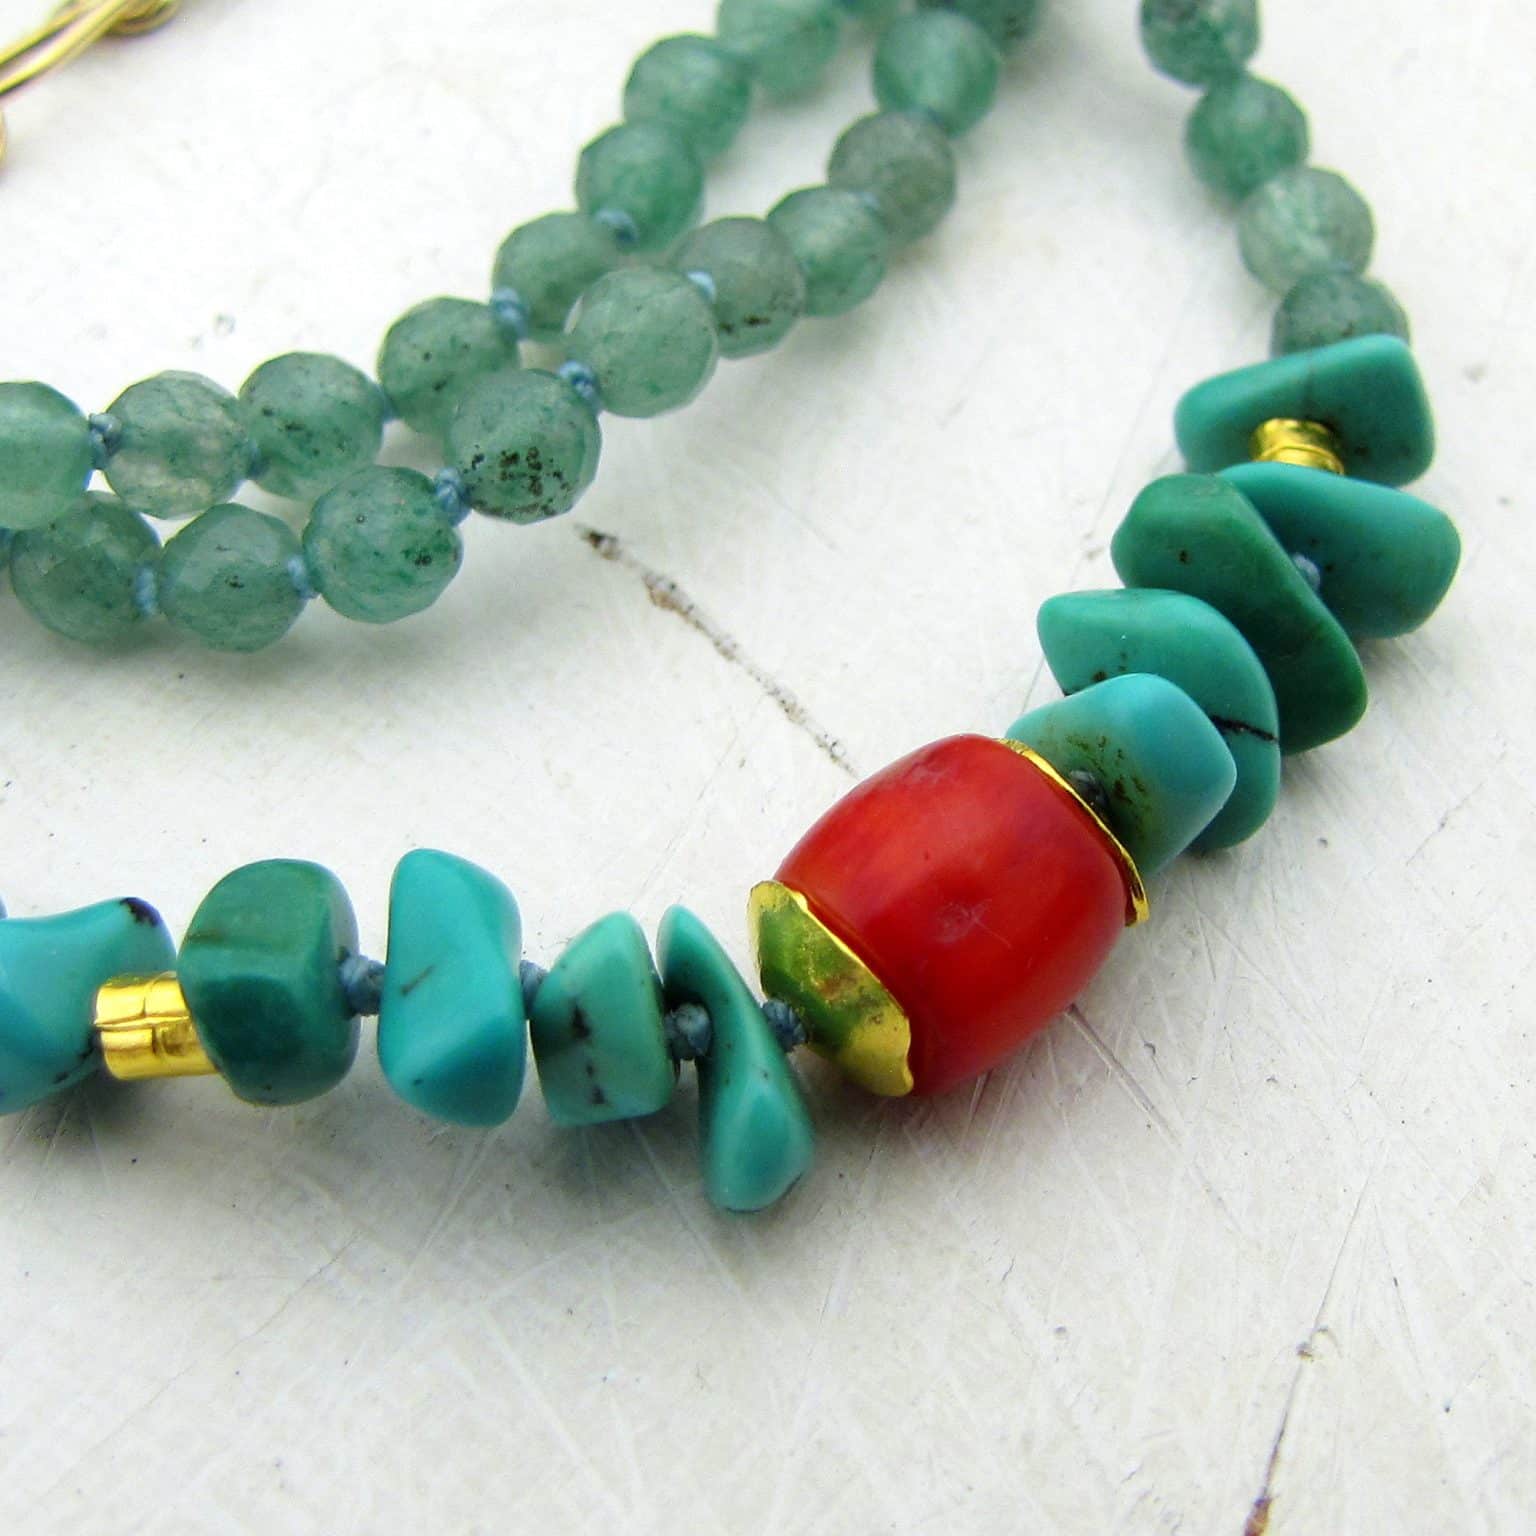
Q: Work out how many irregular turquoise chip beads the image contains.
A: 10